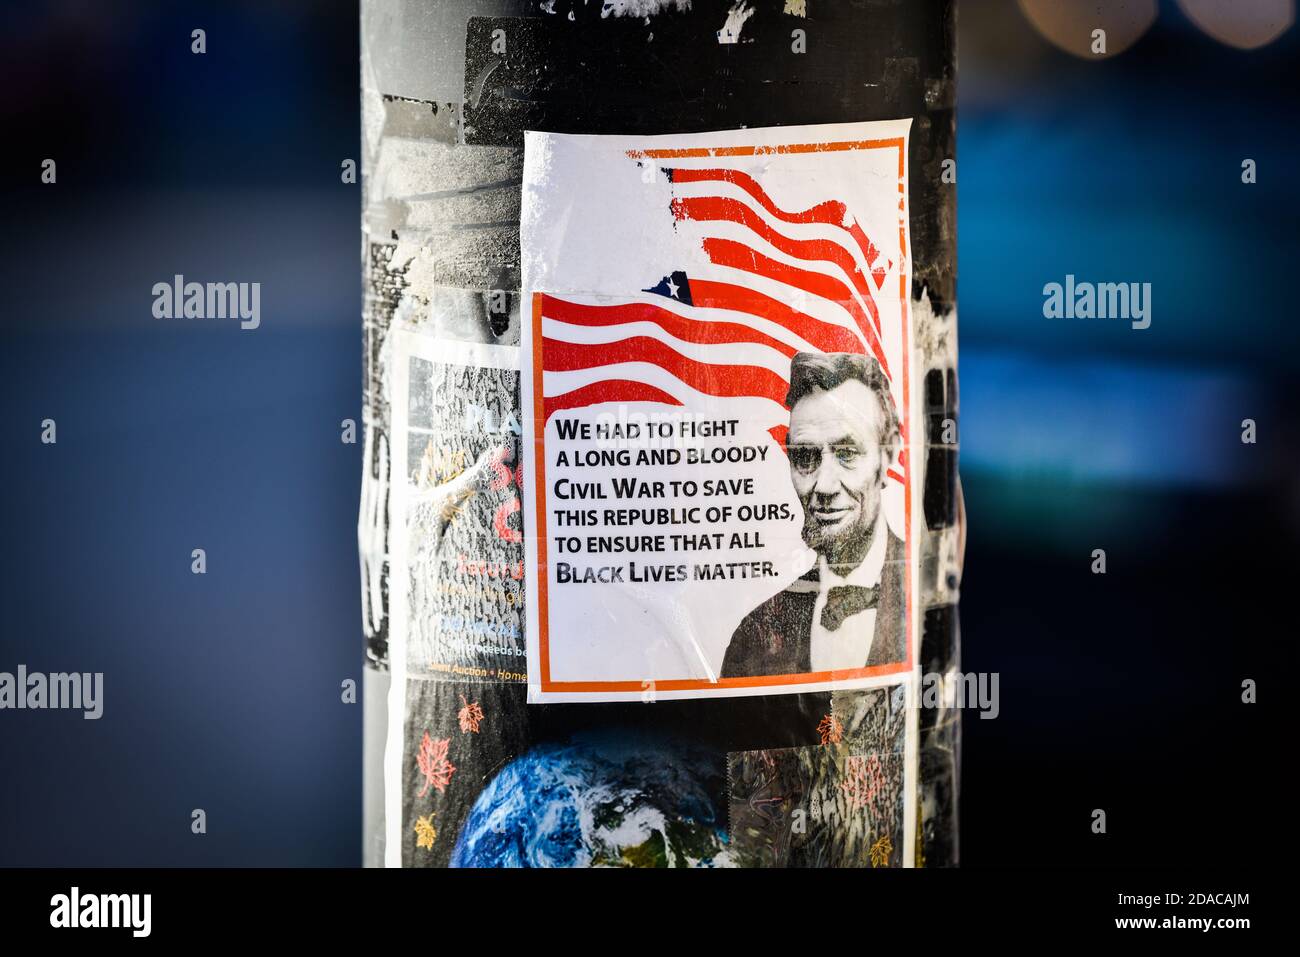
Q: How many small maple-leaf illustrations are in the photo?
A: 6